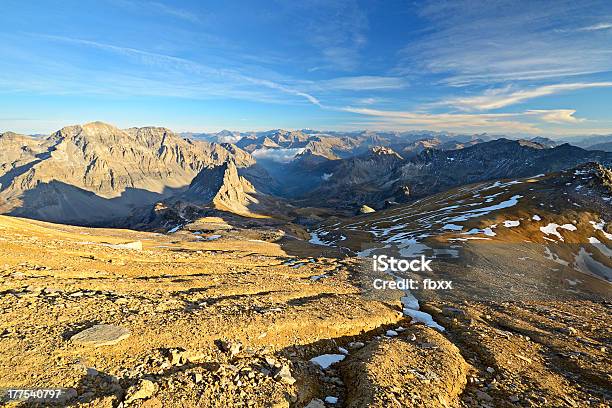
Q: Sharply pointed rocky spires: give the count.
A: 1